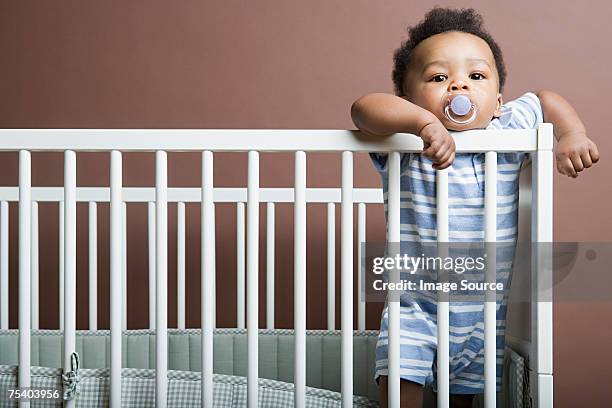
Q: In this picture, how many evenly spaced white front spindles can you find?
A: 11